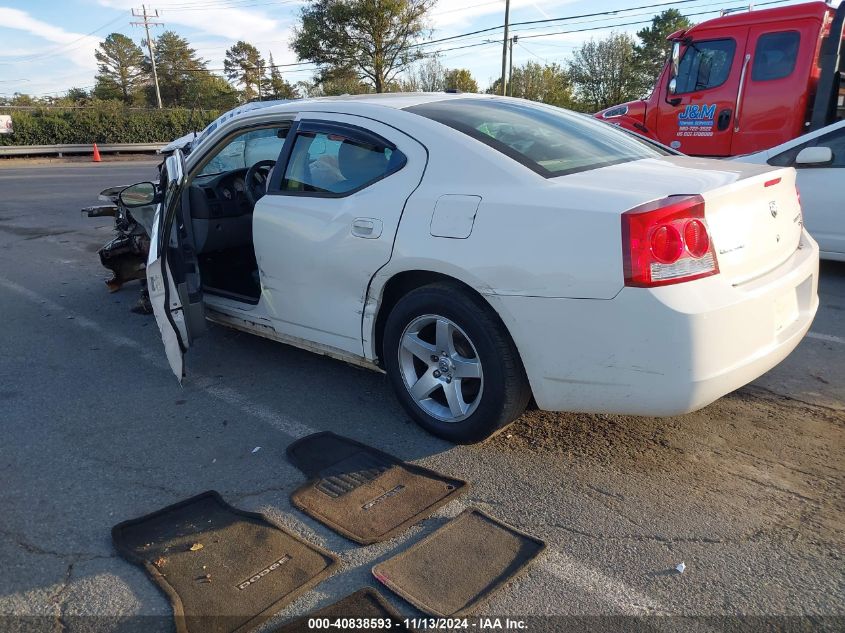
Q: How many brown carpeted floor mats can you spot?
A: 4